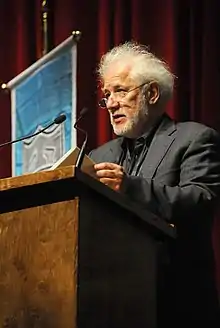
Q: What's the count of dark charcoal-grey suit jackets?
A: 1